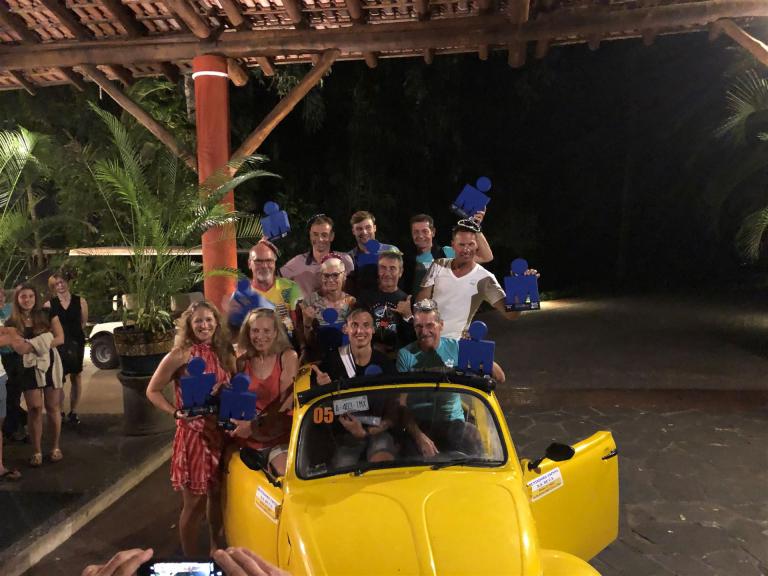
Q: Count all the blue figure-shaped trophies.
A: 10